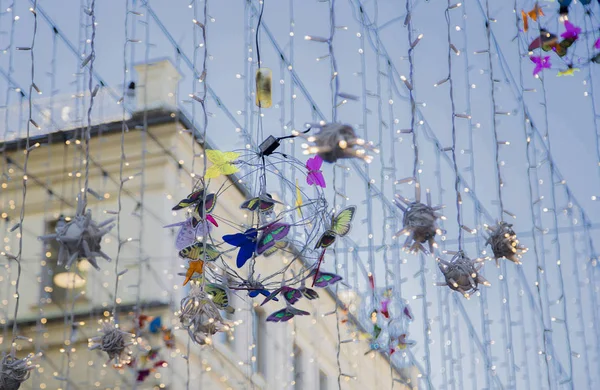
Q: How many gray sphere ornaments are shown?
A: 8